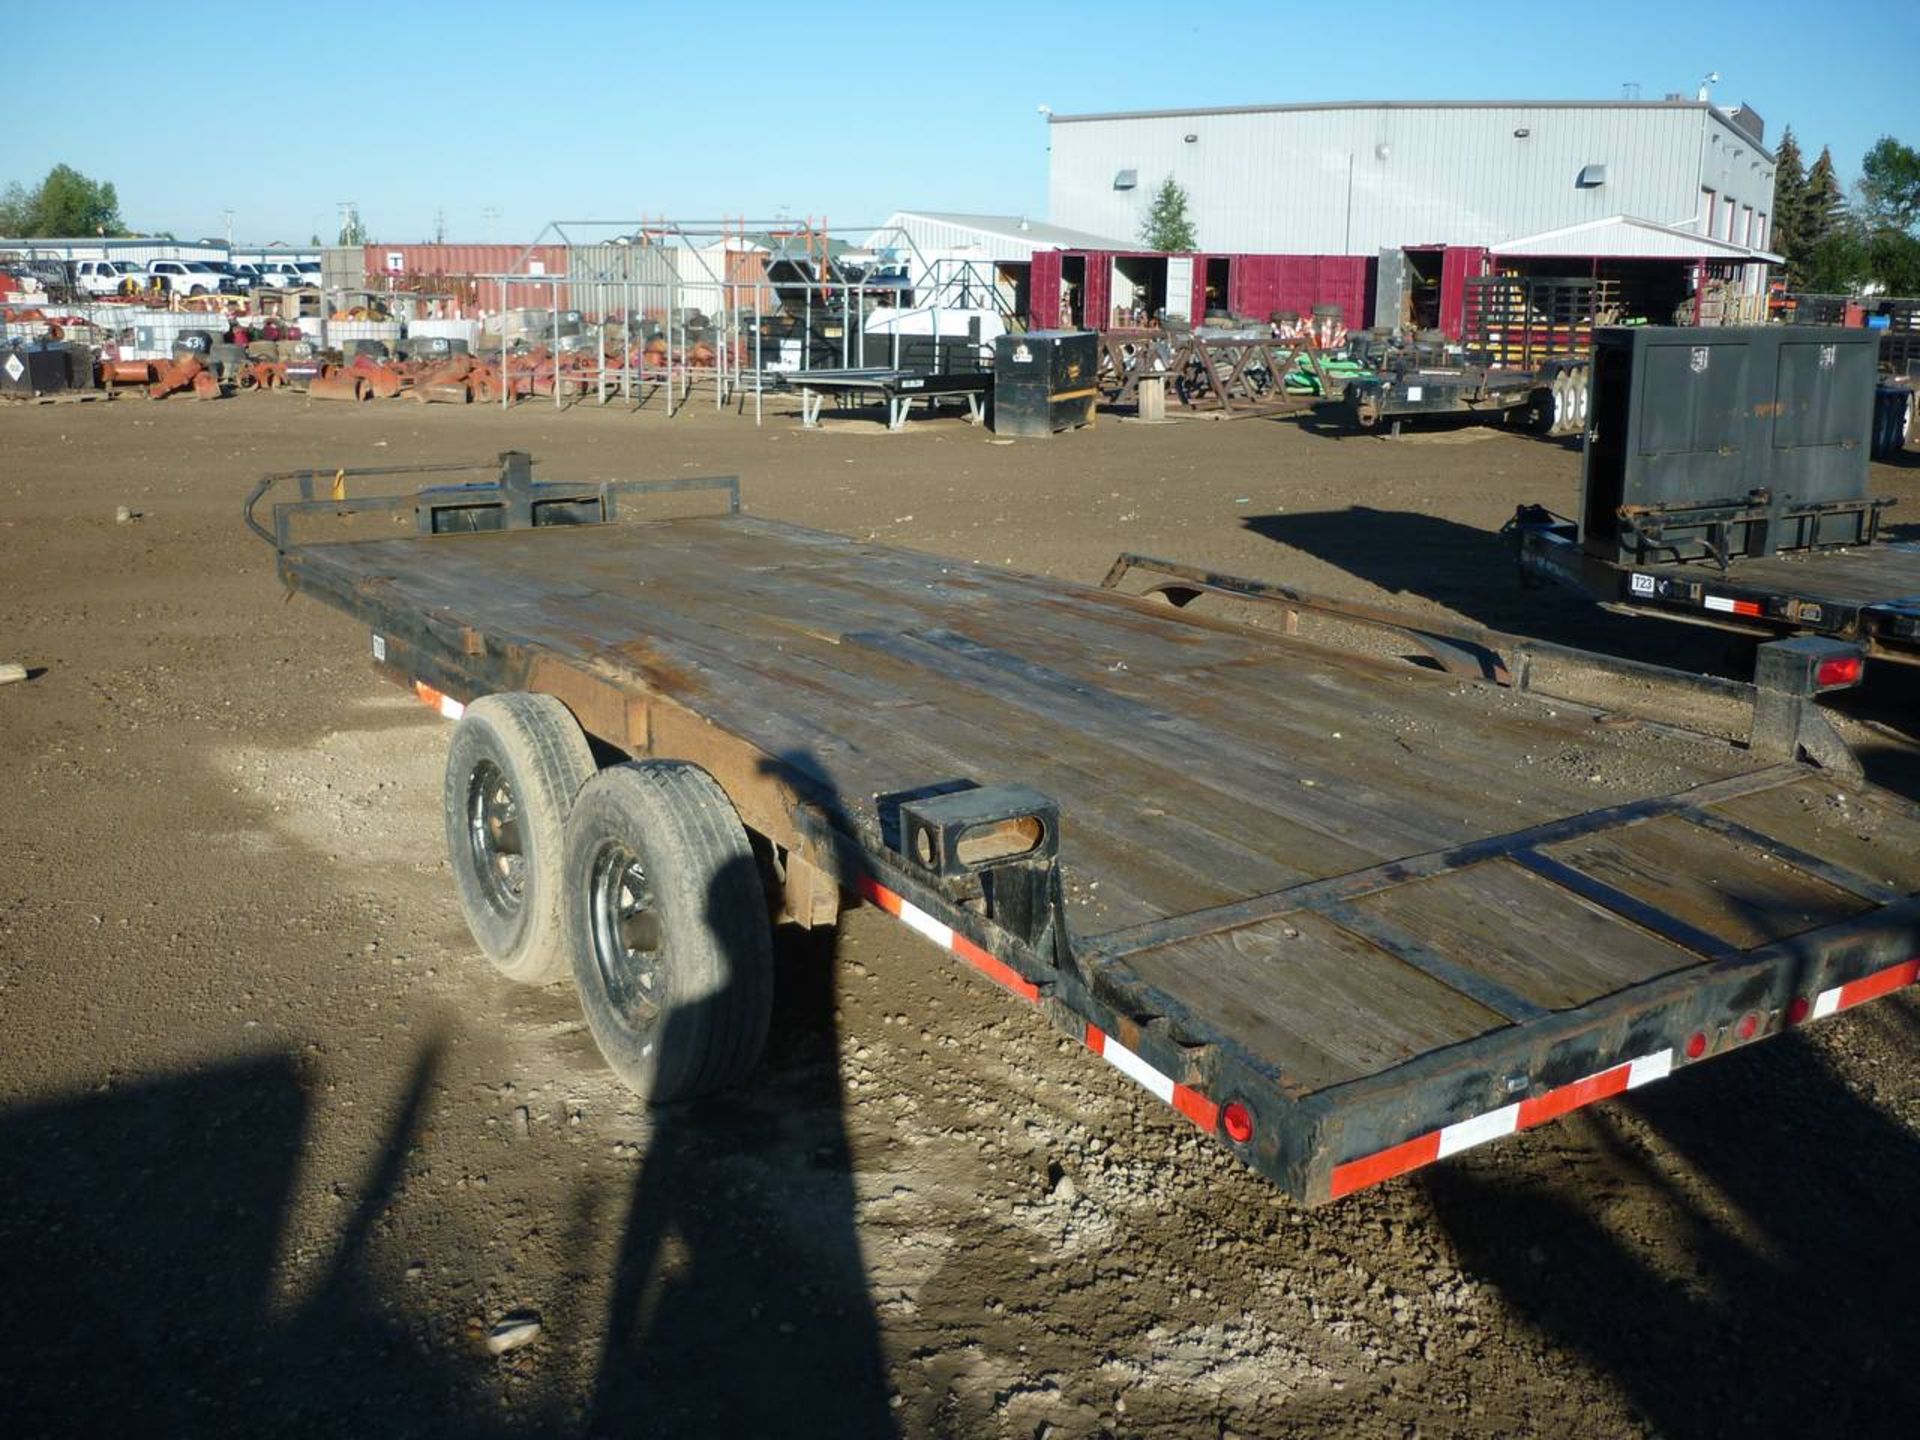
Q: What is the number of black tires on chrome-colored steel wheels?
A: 2